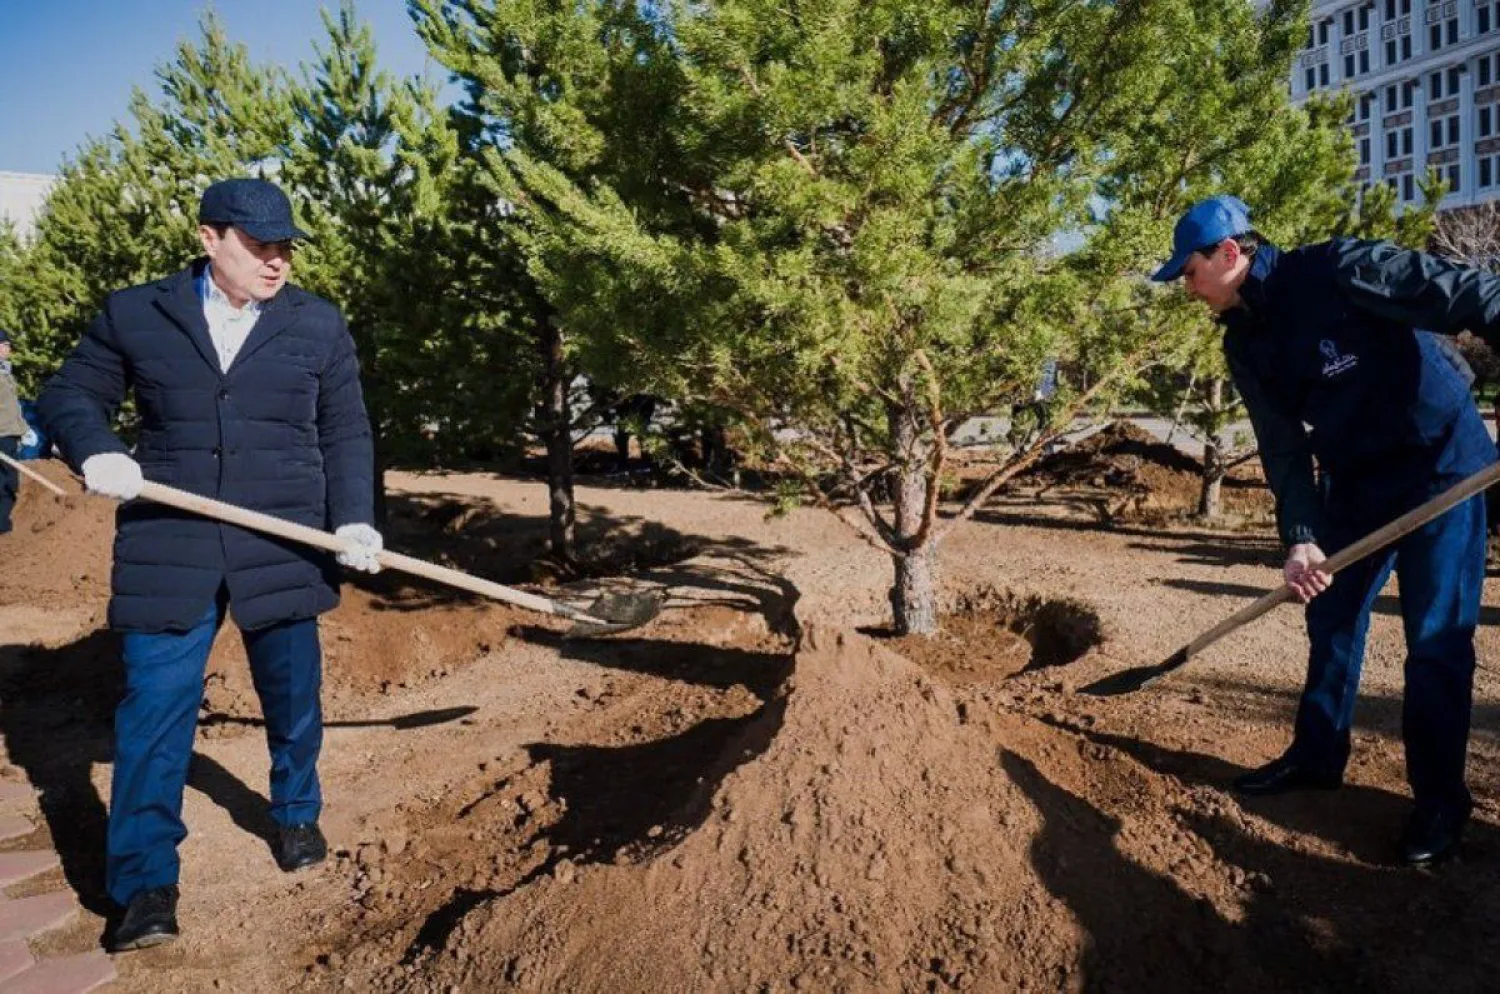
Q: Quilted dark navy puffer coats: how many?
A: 1